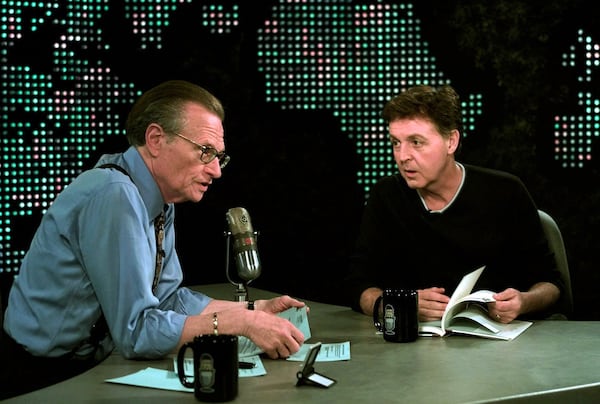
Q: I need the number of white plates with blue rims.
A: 0